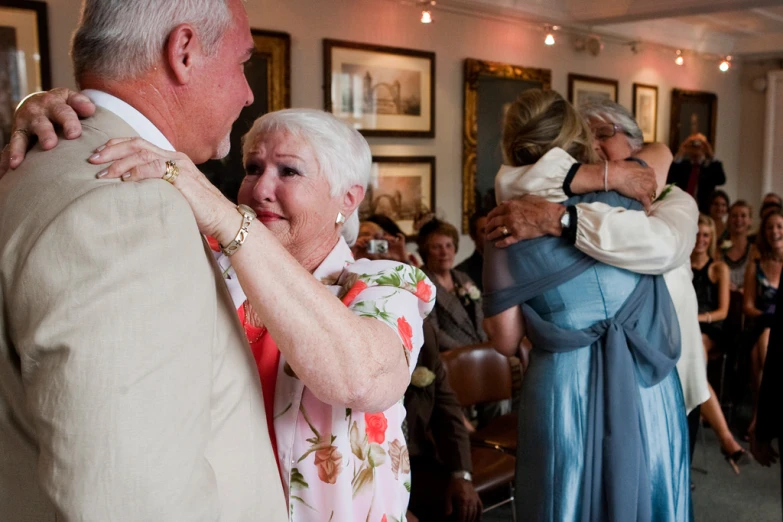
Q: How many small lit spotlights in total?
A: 4